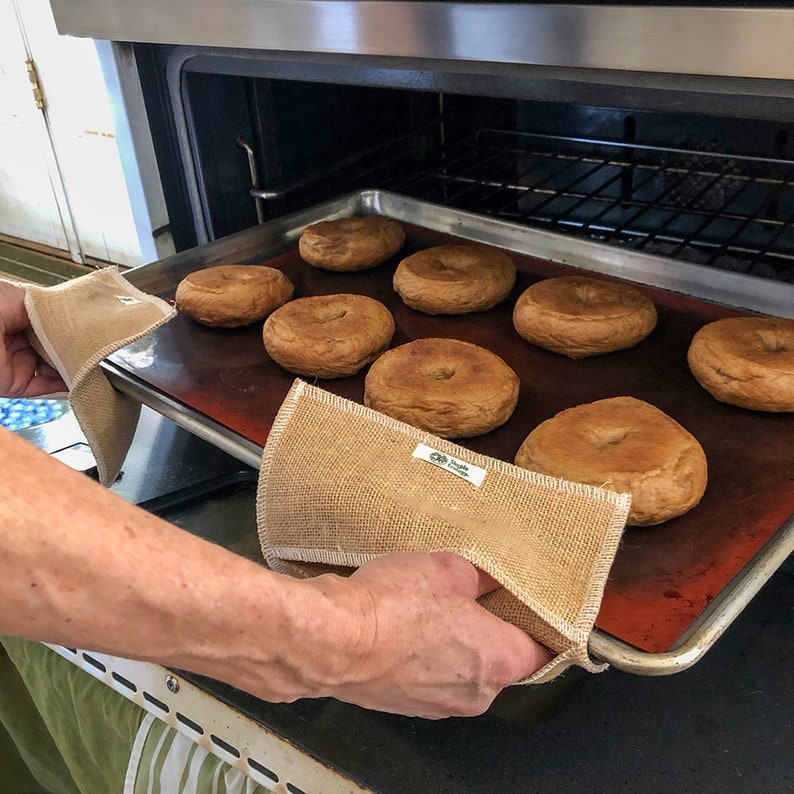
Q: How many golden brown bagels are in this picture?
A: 8